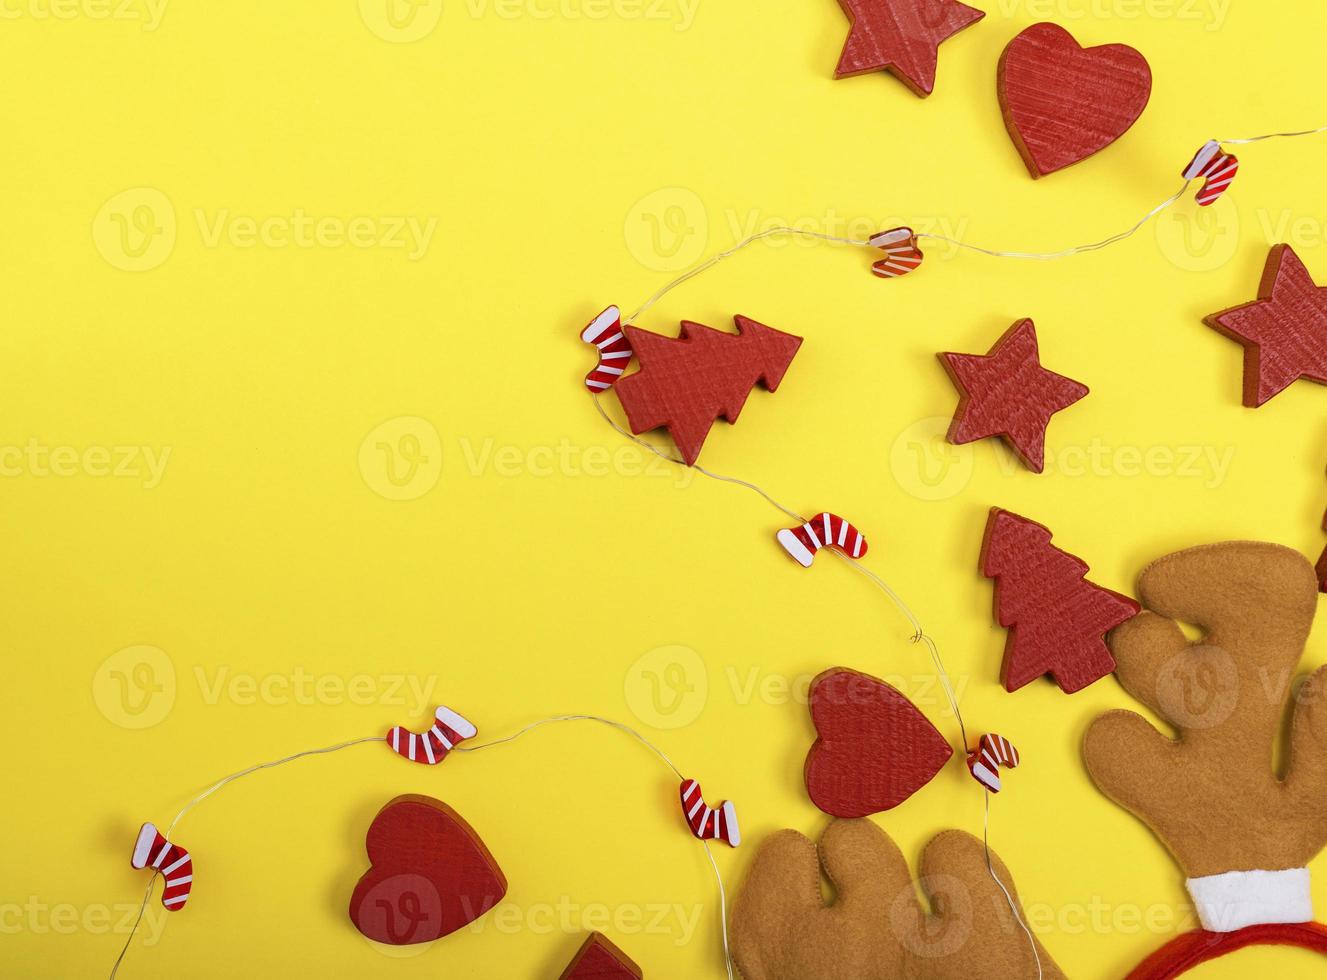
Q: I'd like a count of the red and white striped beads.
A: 8